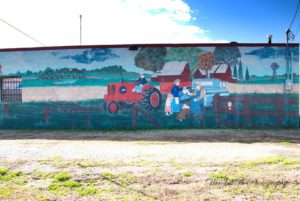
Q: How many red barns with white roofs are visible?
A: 2